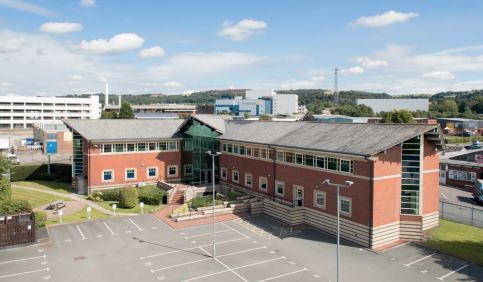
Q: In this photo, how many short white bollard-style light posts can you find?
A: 4